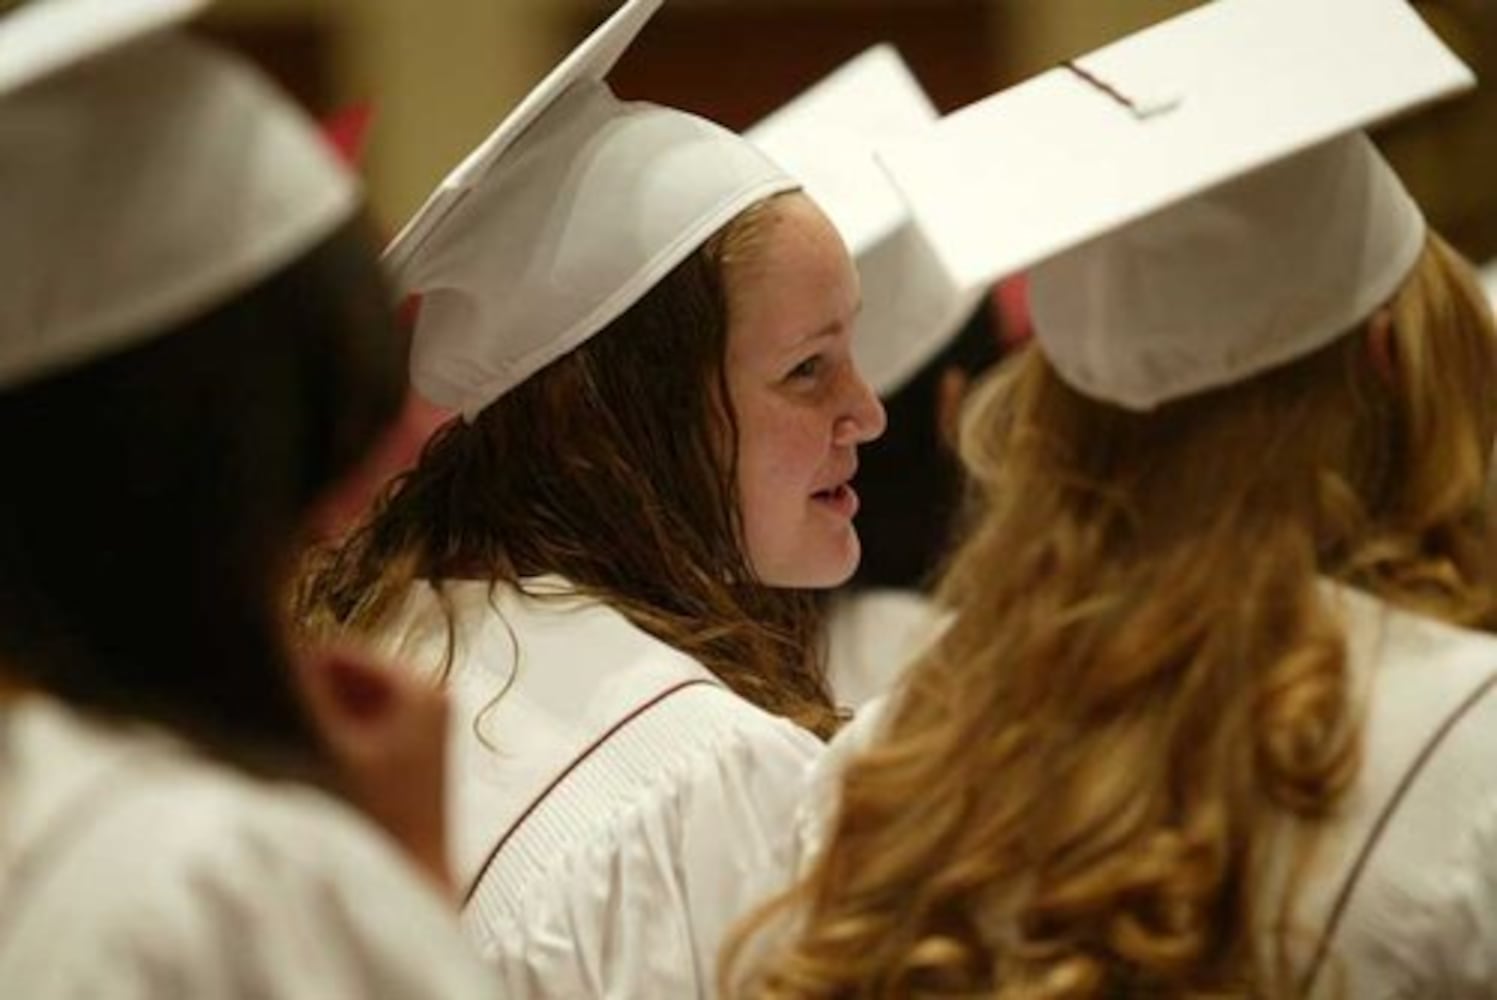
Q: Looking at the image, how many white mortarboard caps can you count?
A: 4